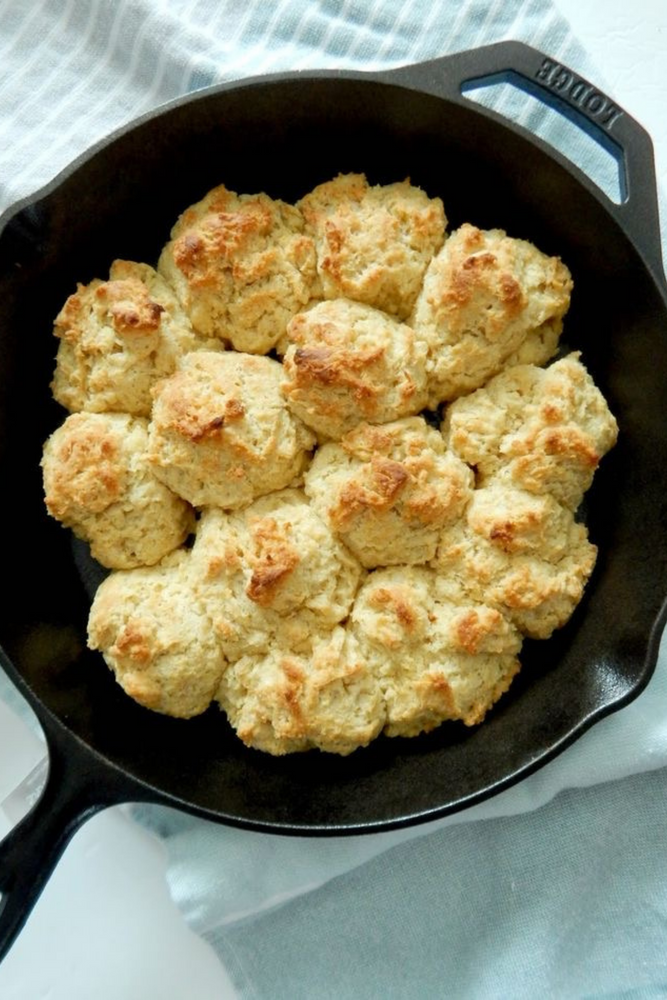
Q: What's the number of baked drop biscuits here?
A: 14